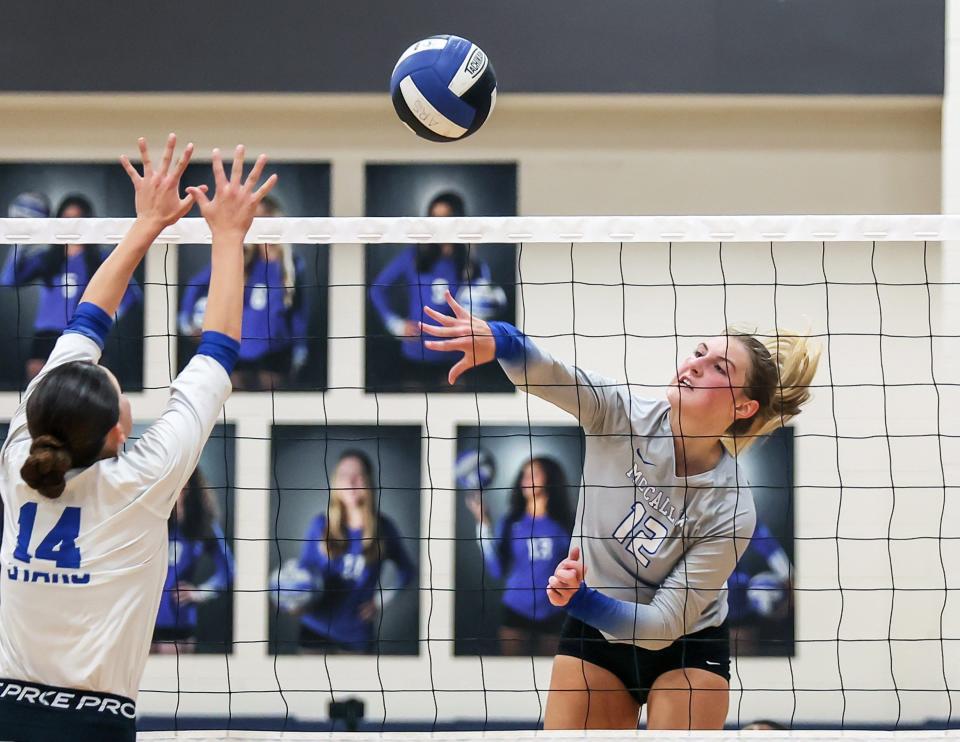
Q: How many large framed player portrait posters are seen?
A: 7